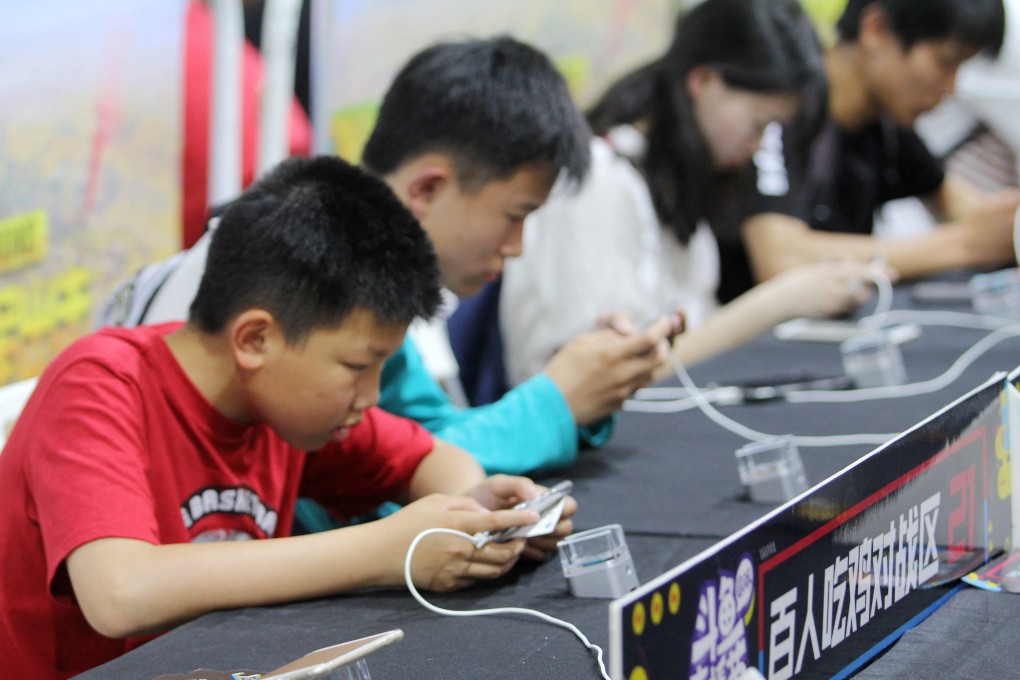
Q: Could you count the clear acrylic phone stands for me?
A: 5